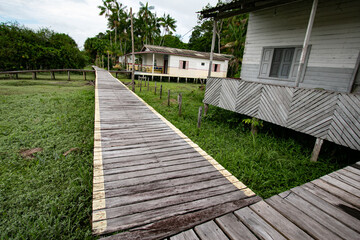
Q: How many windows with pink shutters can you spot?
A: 2